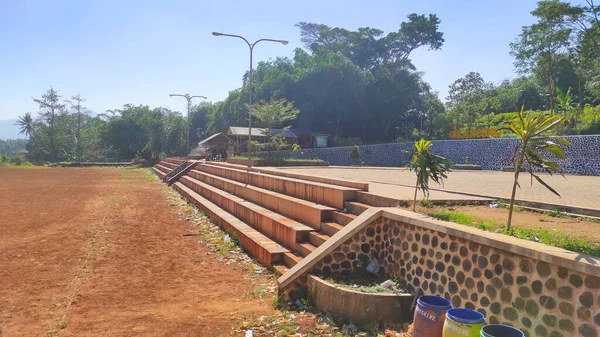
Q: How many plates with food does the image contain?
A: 0